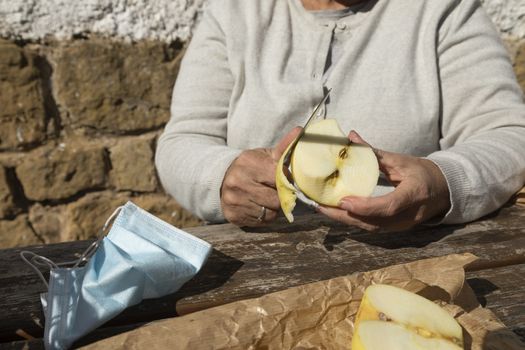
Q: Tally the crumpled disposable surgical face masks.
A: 1